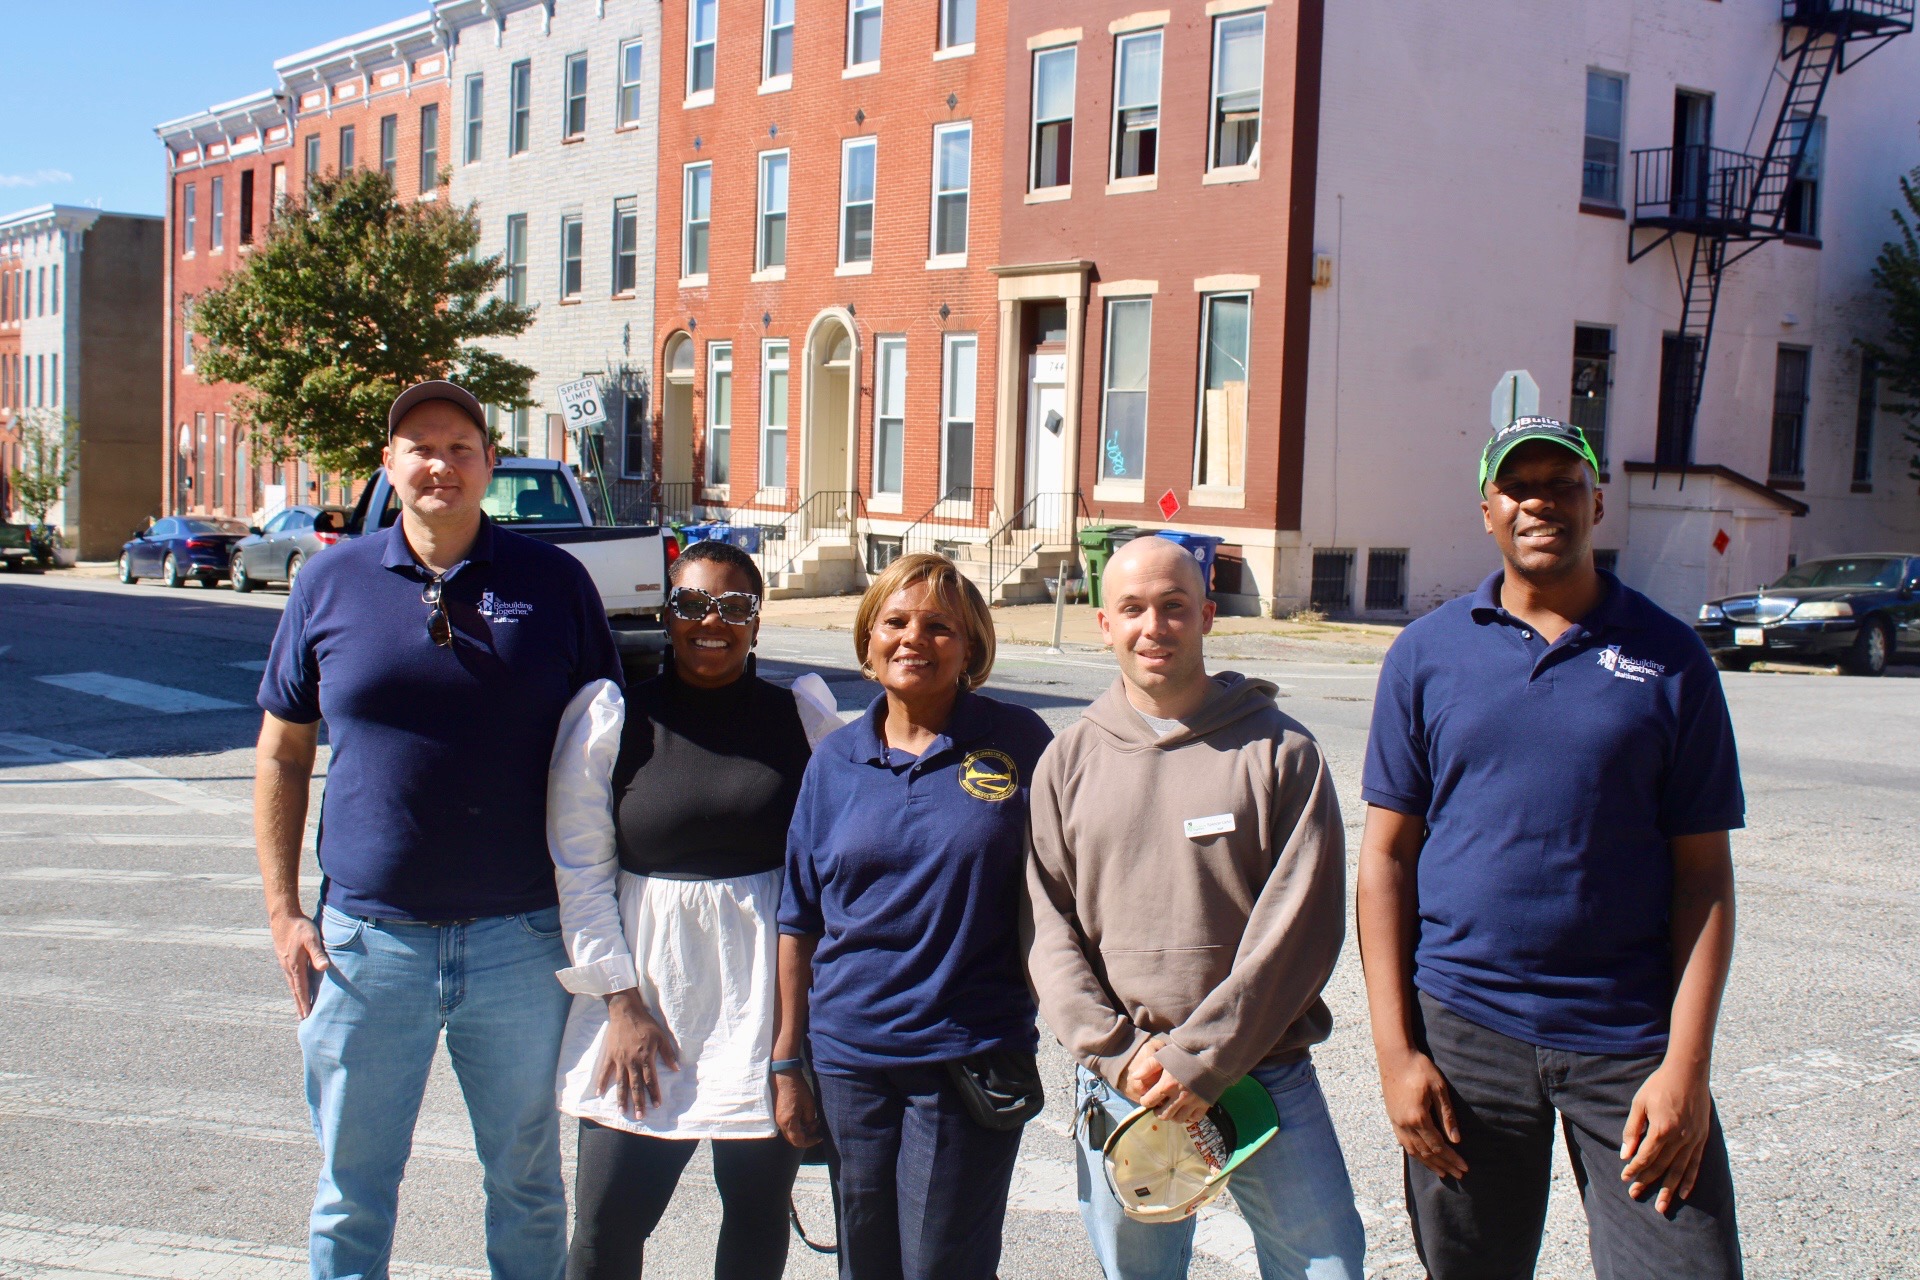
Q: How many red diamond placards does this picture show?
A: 2